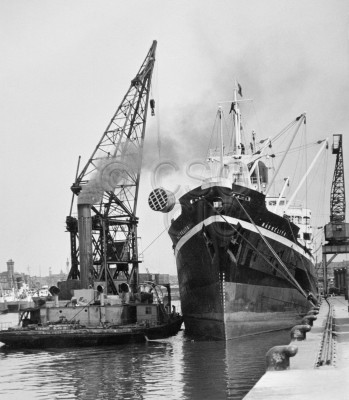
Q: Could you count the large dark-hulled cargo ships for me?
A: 1